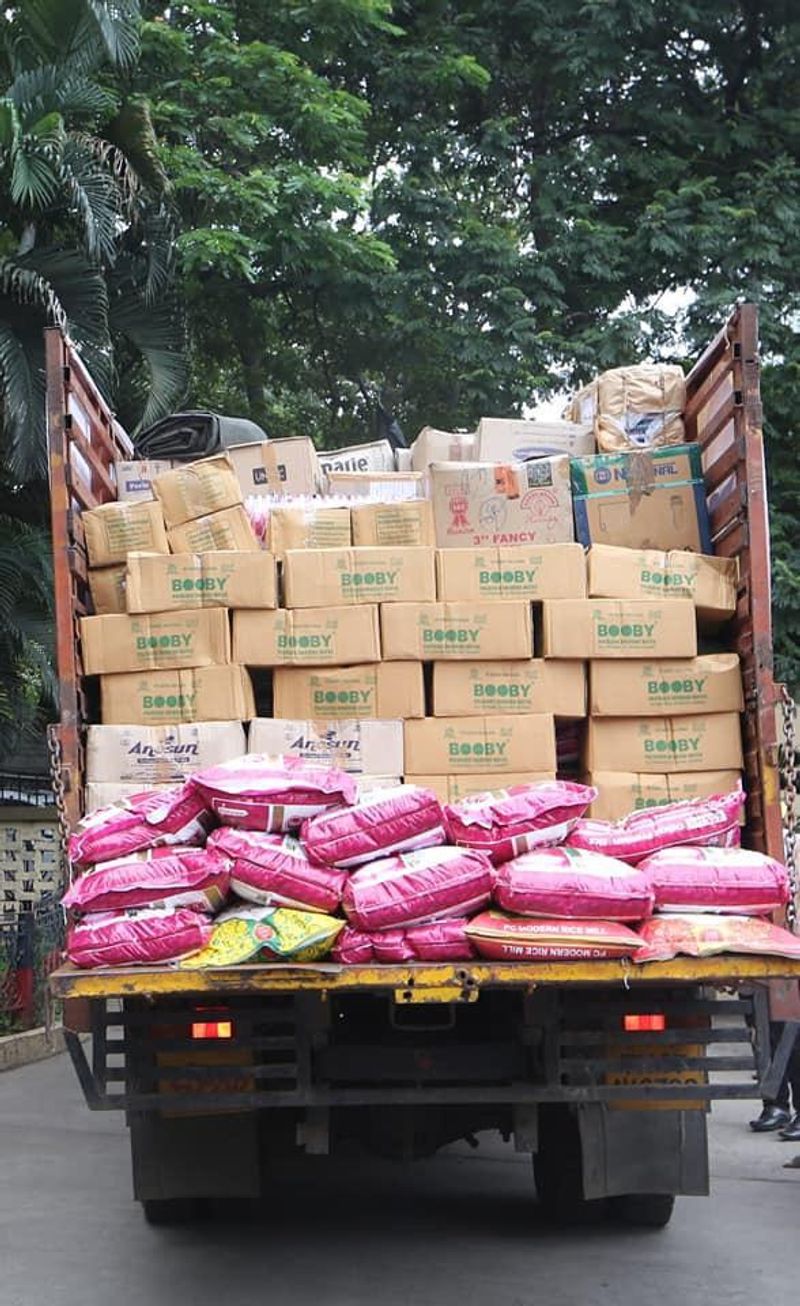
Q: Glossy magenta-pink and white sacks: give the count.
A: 12